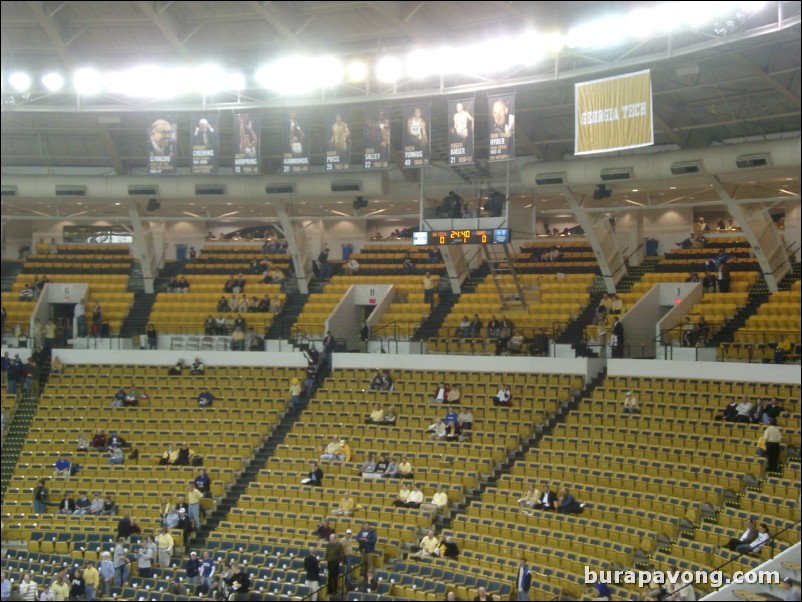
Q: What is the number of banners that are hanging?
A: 10